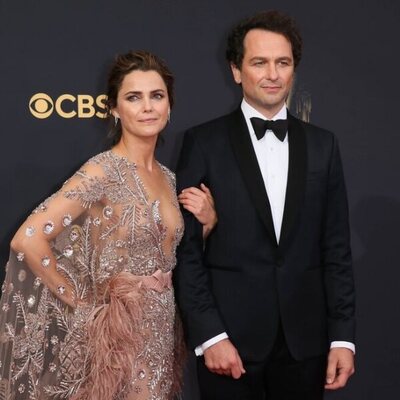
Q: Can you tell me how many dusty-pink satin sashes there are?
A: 1